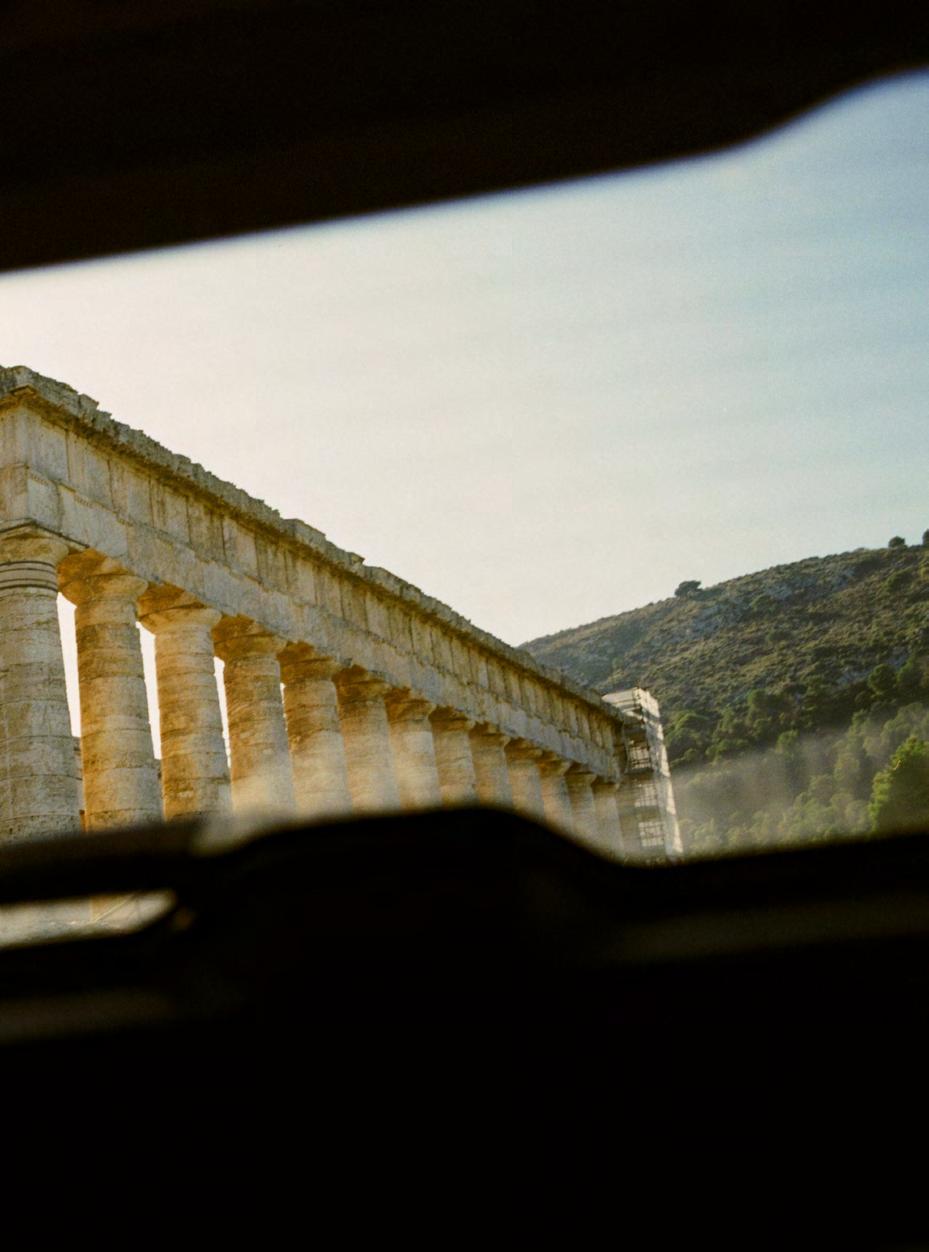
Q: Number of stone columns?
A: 13